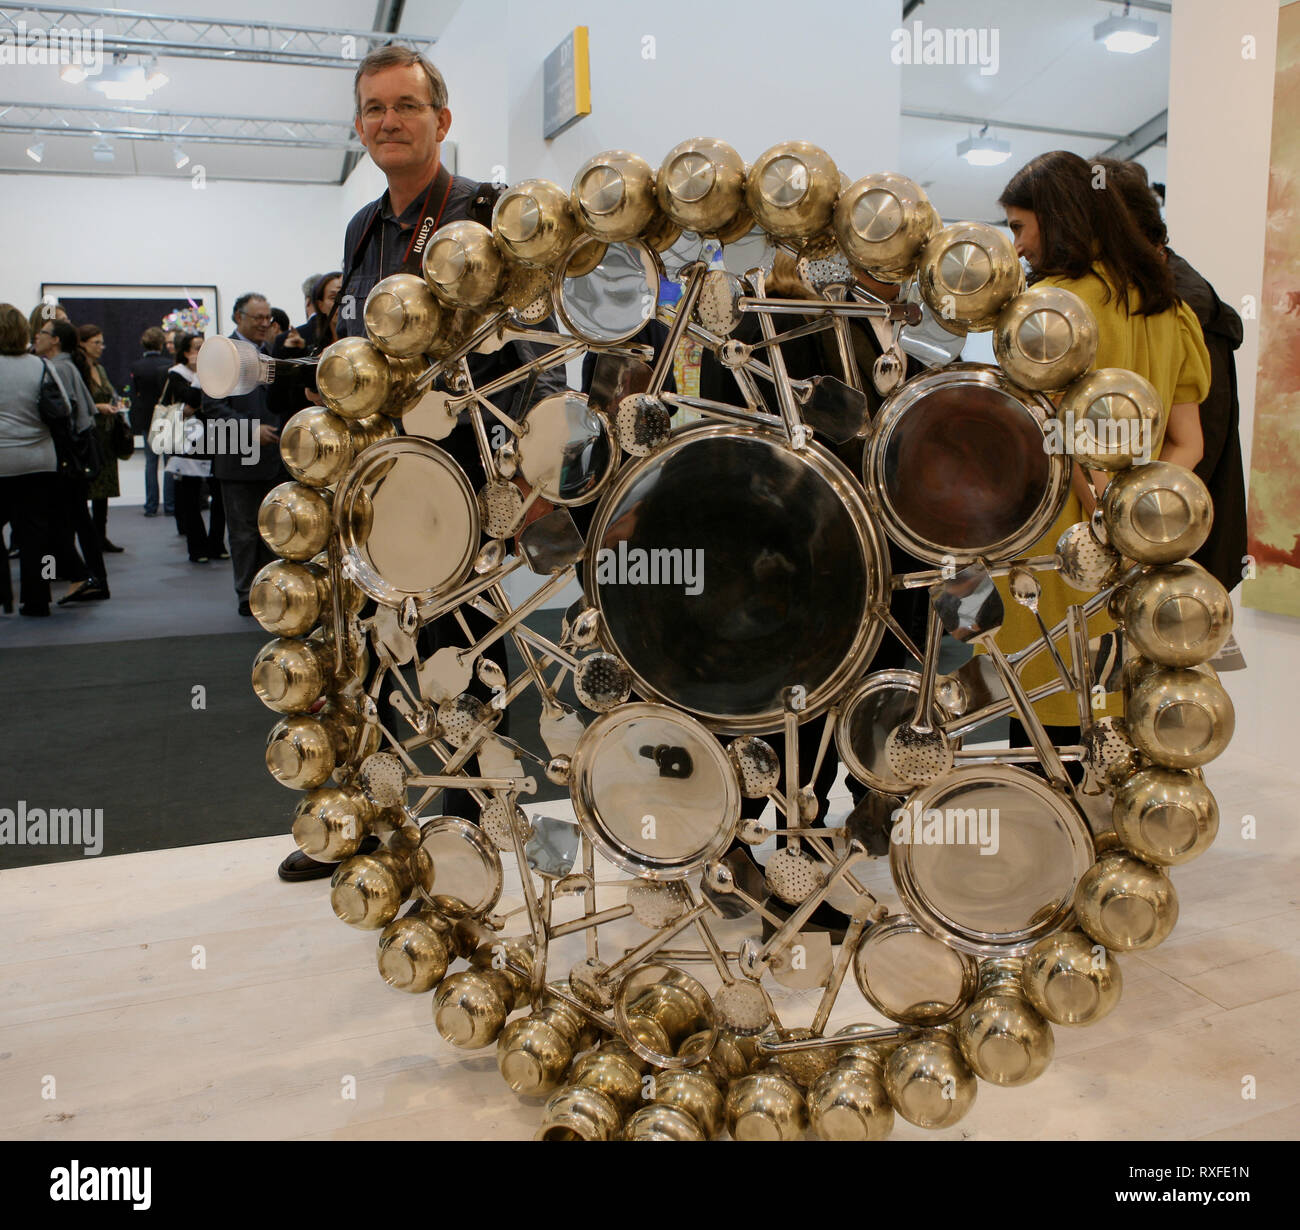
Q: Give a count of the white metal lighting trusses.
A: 2